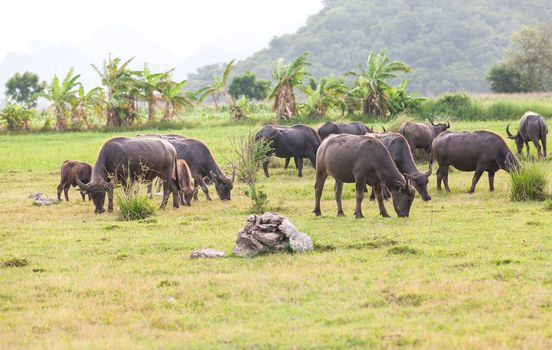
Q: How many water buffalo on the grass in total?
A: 11